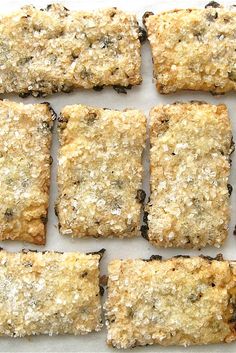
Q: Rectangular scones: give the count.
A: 7